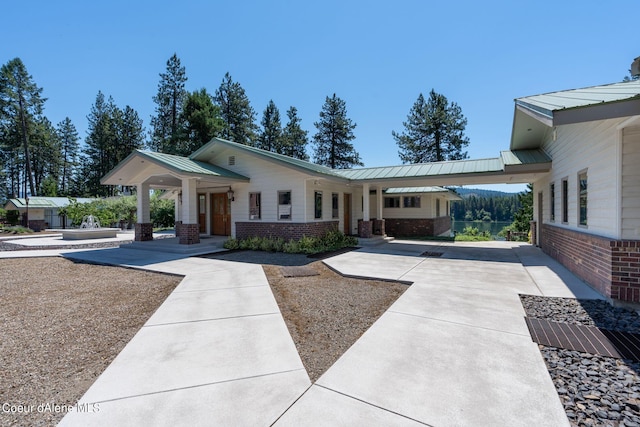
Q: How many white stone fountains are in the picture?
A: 1